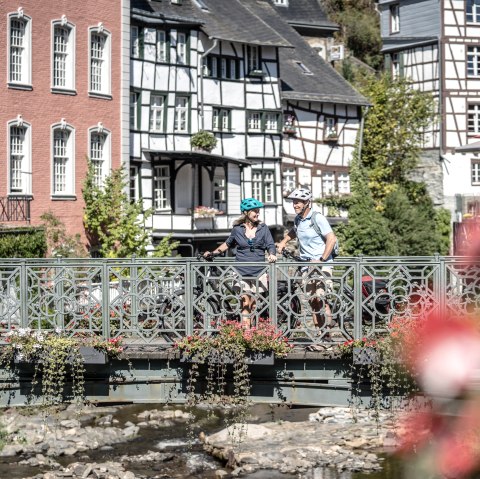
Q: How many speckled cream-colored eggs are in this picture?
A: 0